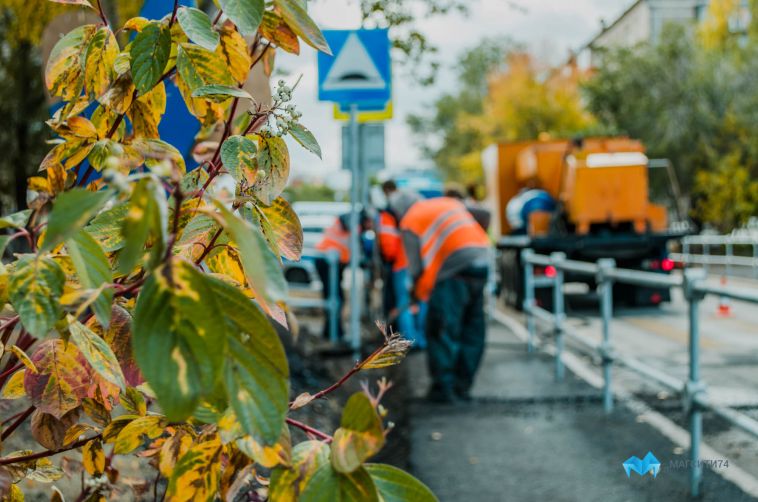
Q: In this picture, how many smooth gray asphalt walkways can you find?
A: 1